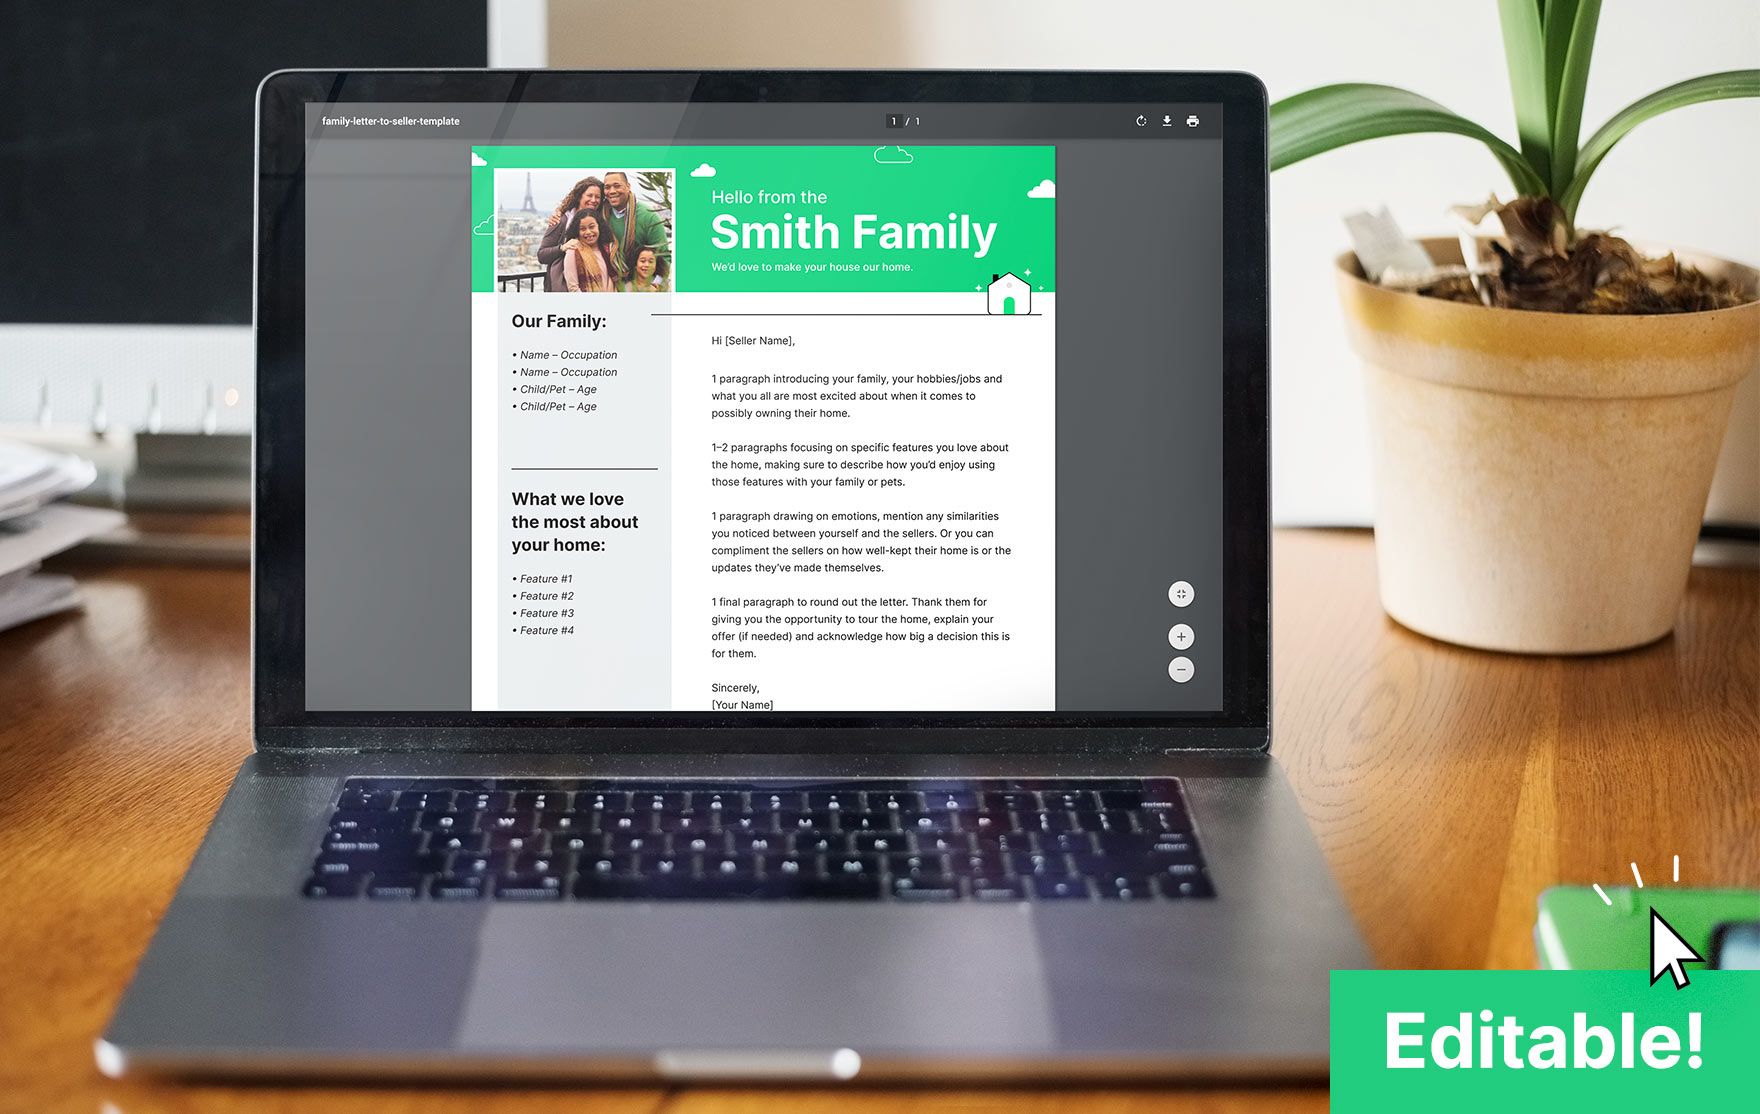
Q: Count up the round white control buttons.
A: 3